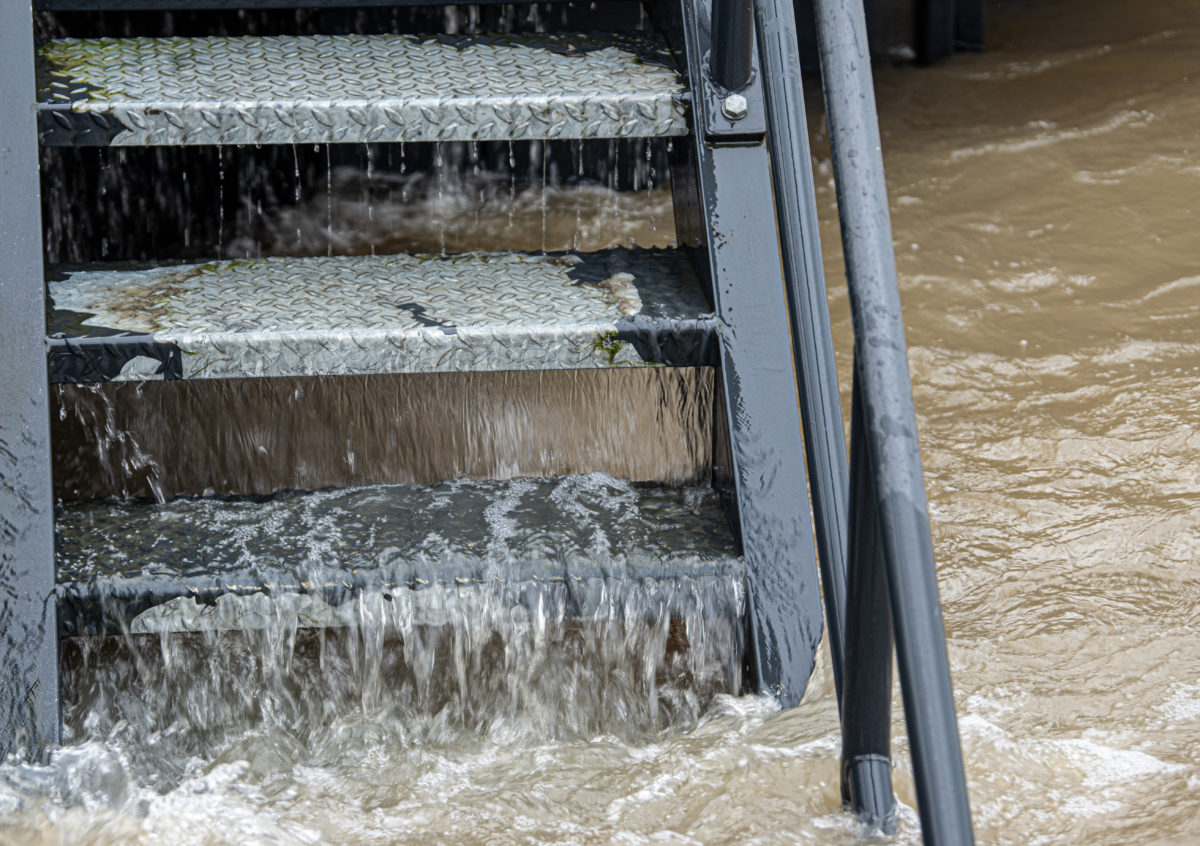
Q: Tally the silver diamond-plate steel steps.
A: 3